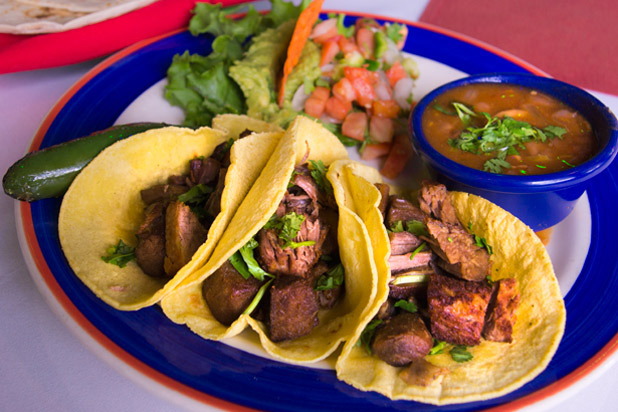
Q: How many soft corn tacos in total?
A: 3